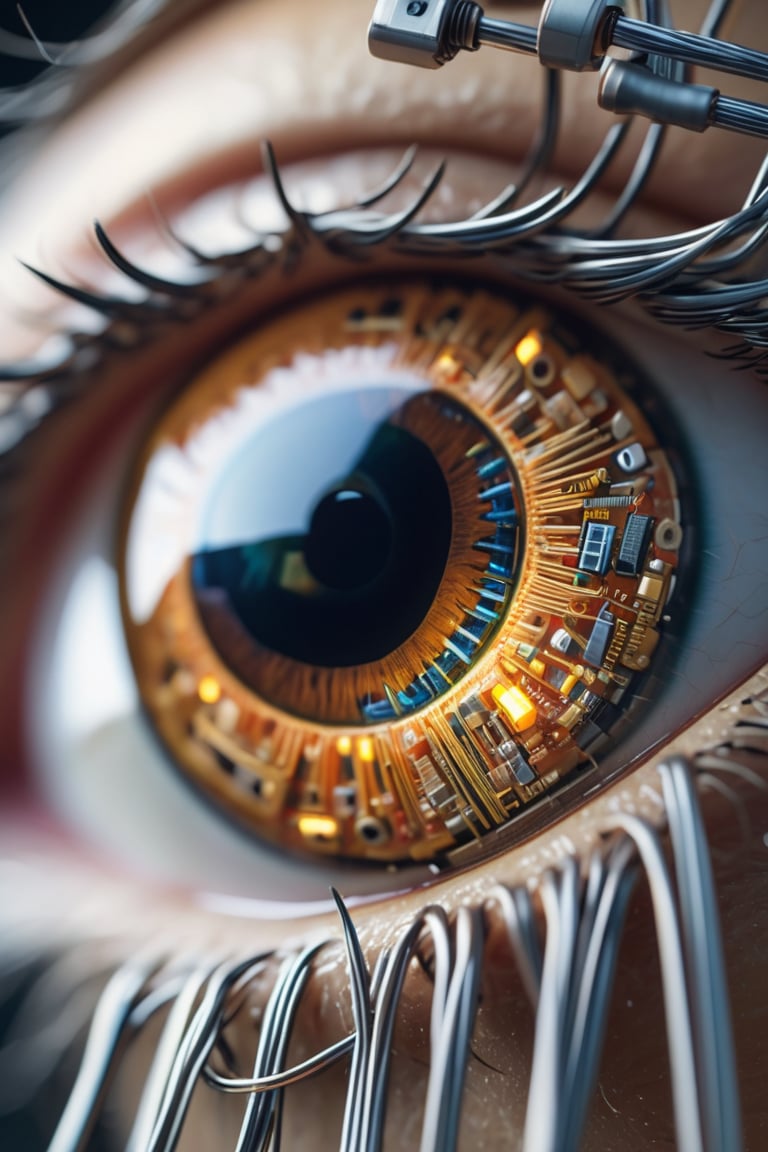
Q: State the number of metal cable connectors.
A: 3